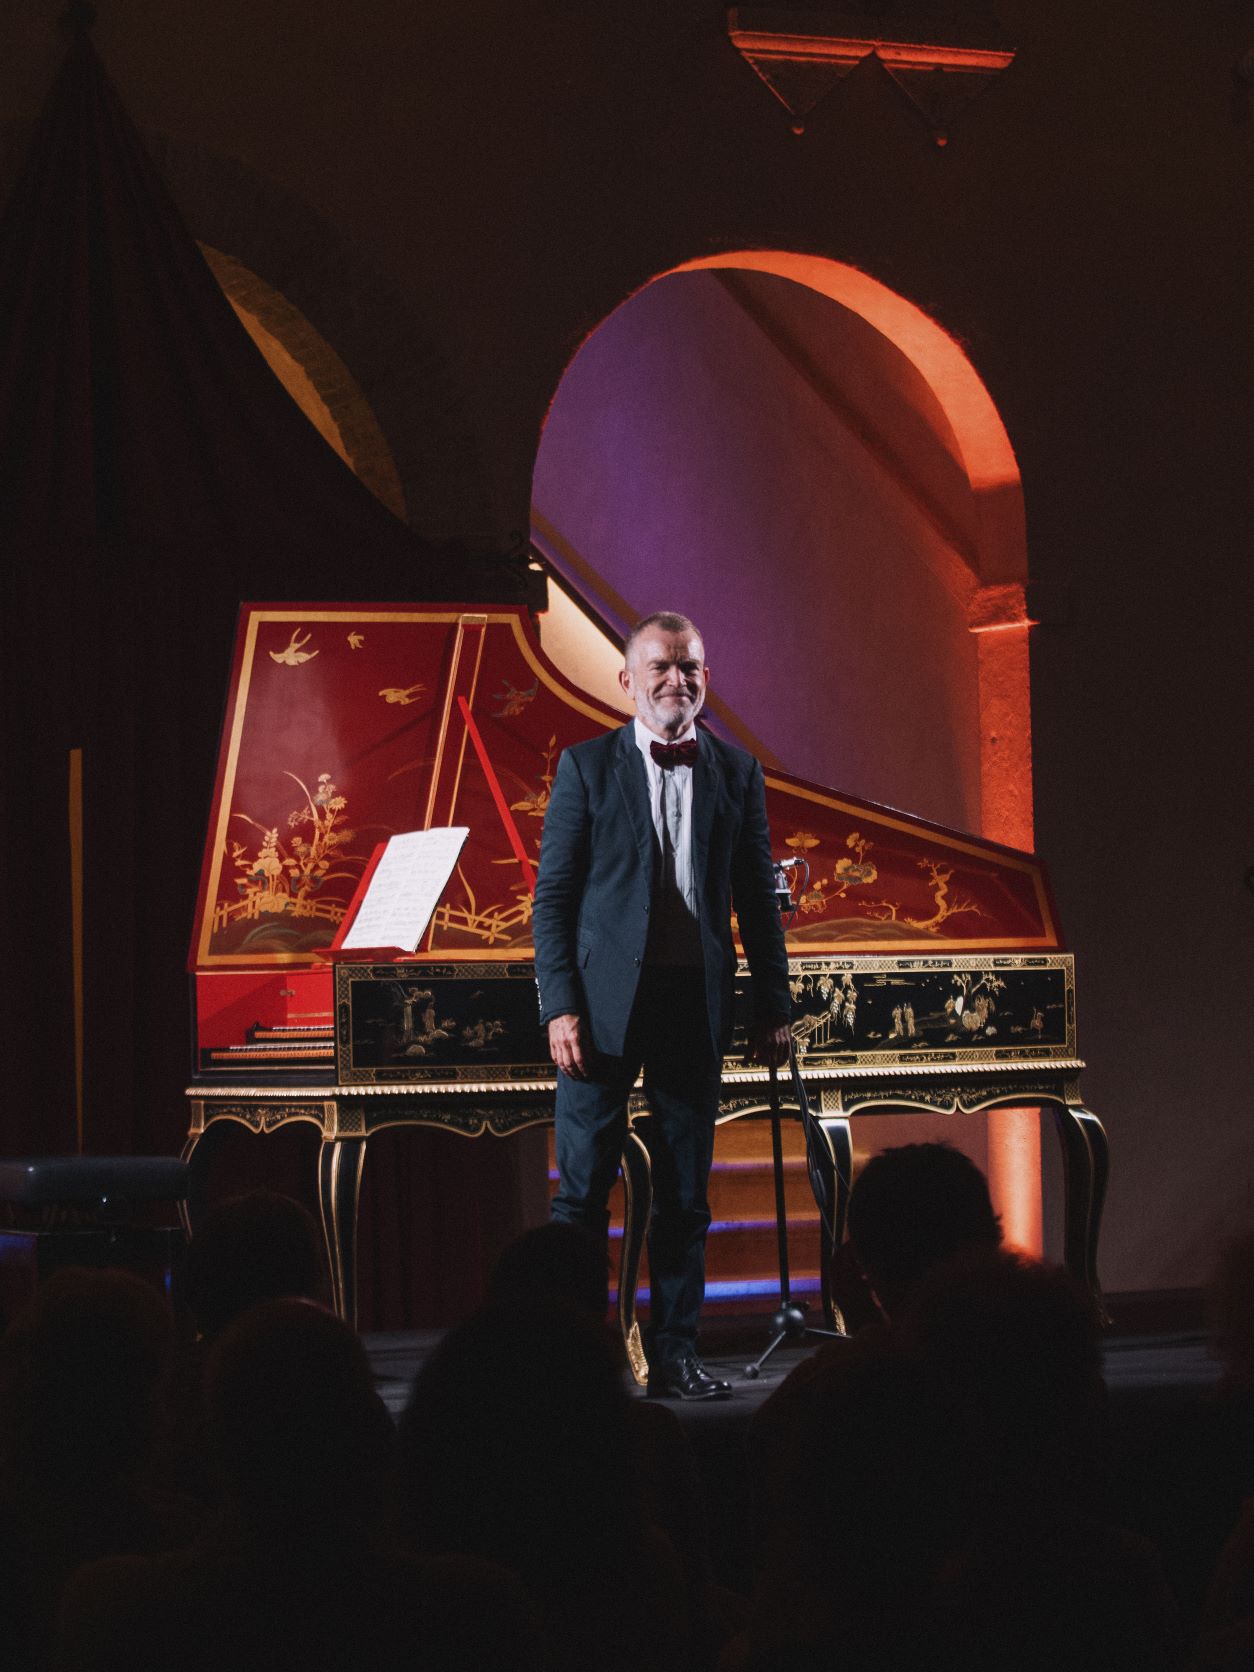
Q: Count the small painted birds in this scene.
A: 4